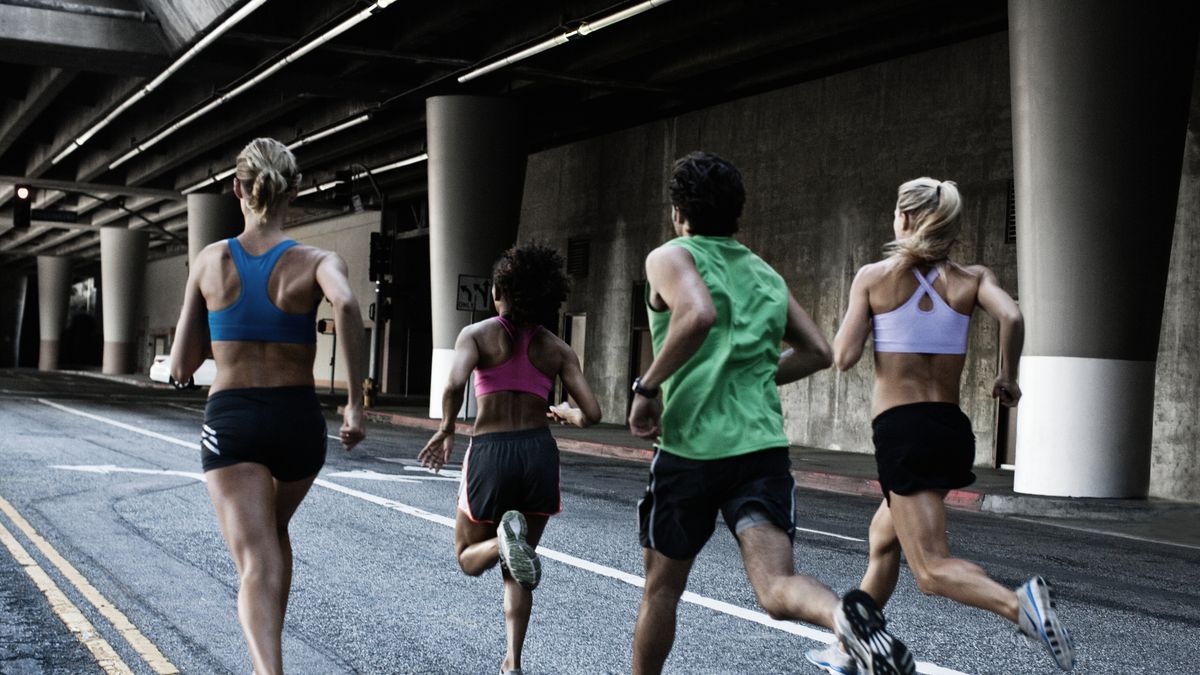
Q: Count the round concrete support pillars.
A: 5